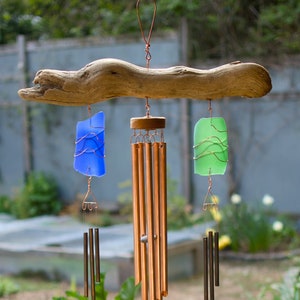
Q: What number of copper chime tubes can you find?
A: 5